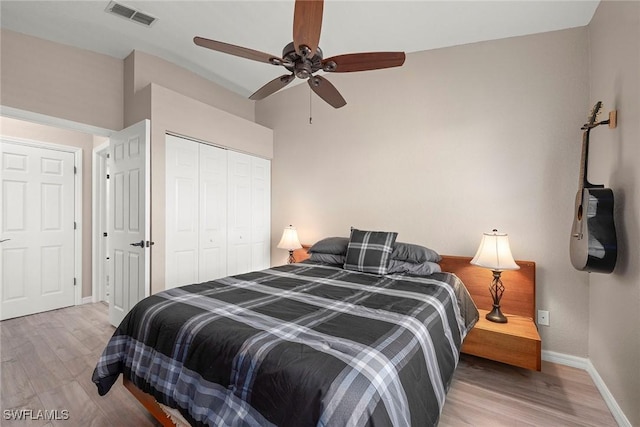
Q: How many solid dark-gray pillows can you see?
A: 4